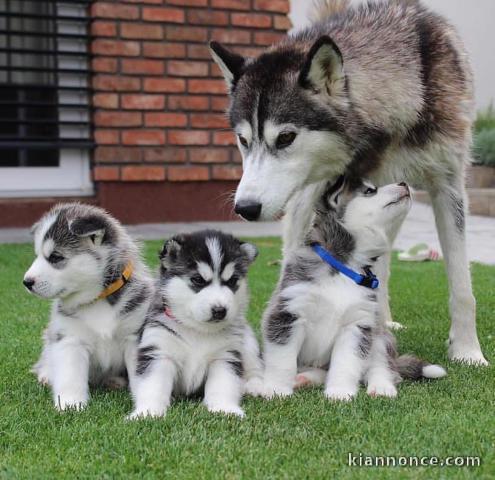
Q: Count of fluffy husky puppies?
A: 3